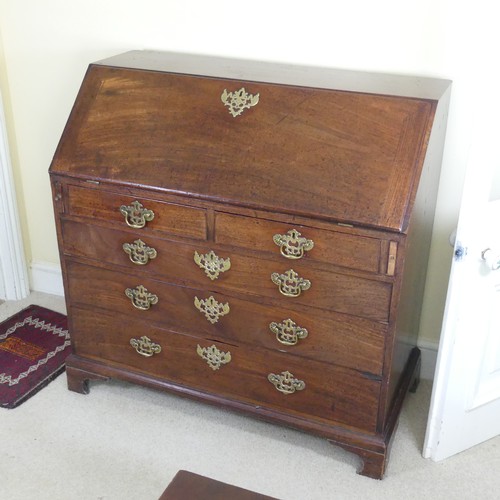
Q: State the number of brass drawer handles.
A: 8